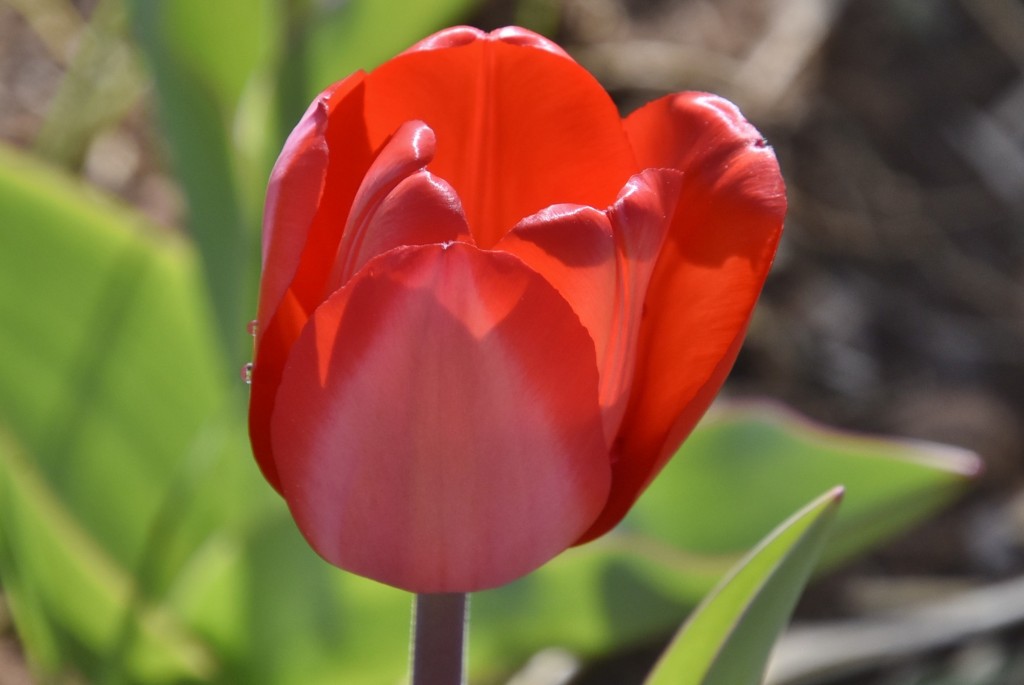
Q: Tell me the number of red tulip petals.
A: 6